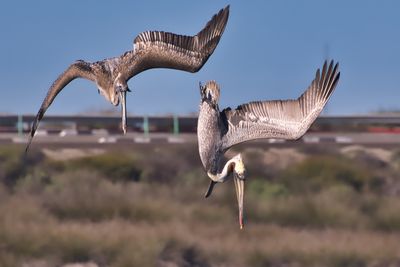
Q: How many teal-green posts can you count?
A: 3